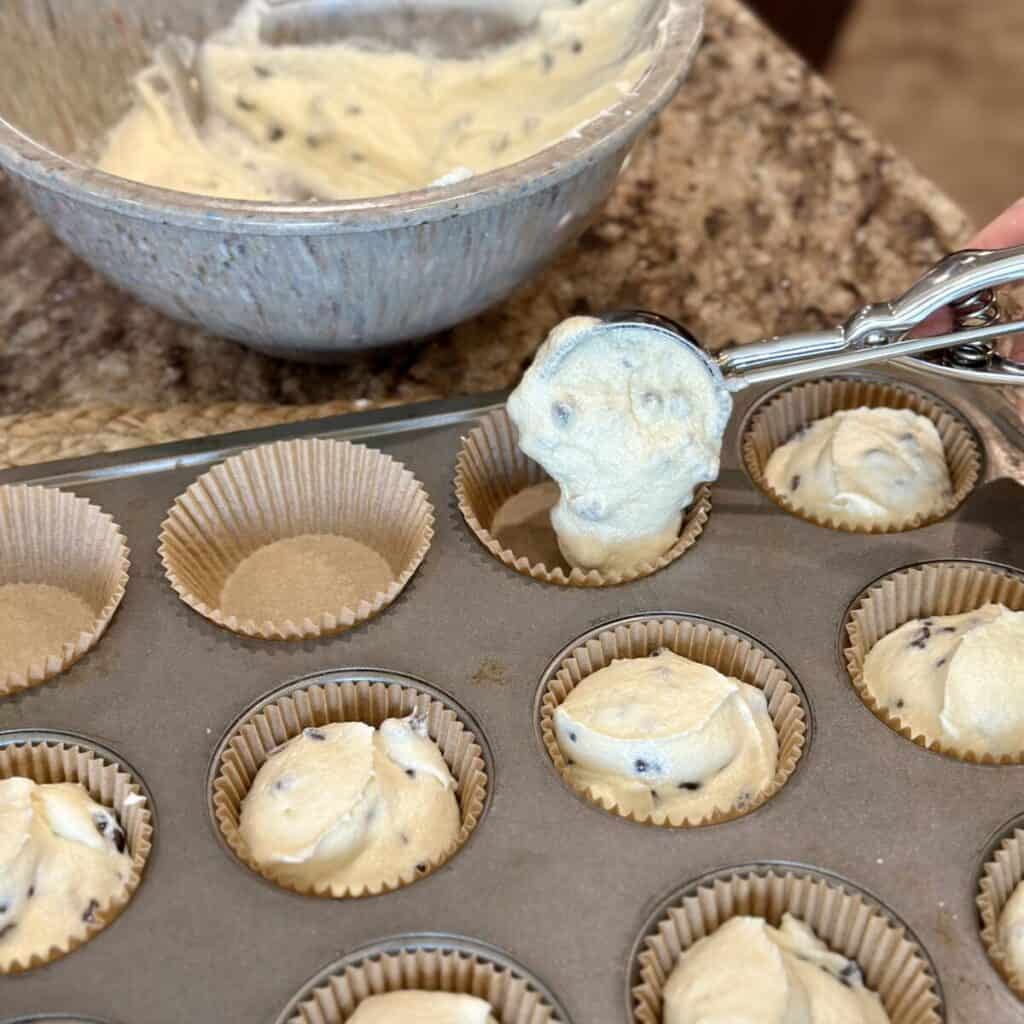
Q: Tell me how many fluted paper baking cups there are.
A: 11